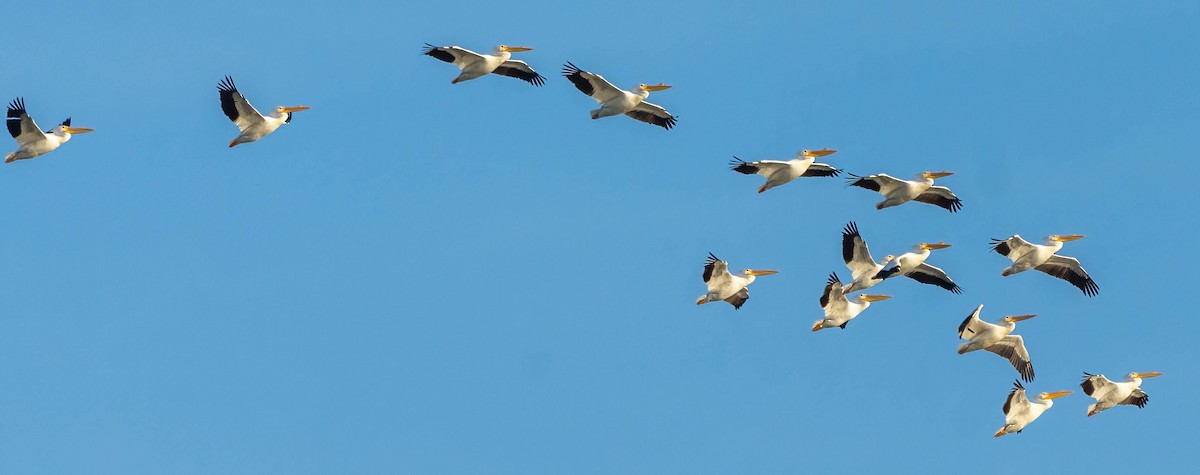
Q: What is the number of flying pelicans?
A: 14